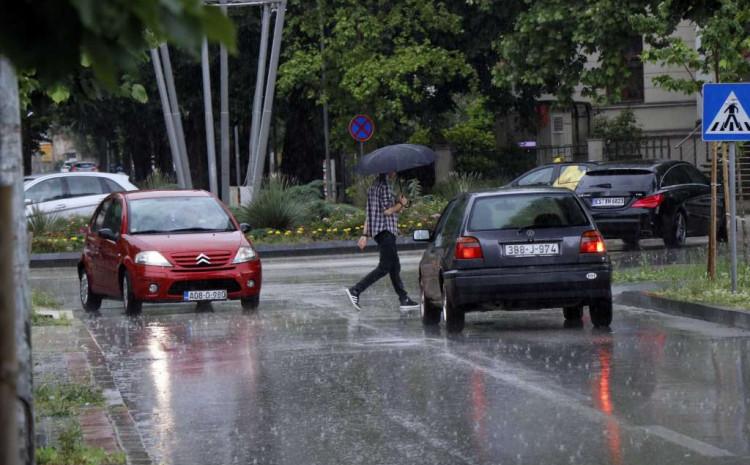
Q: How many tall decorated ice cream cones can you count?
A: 0